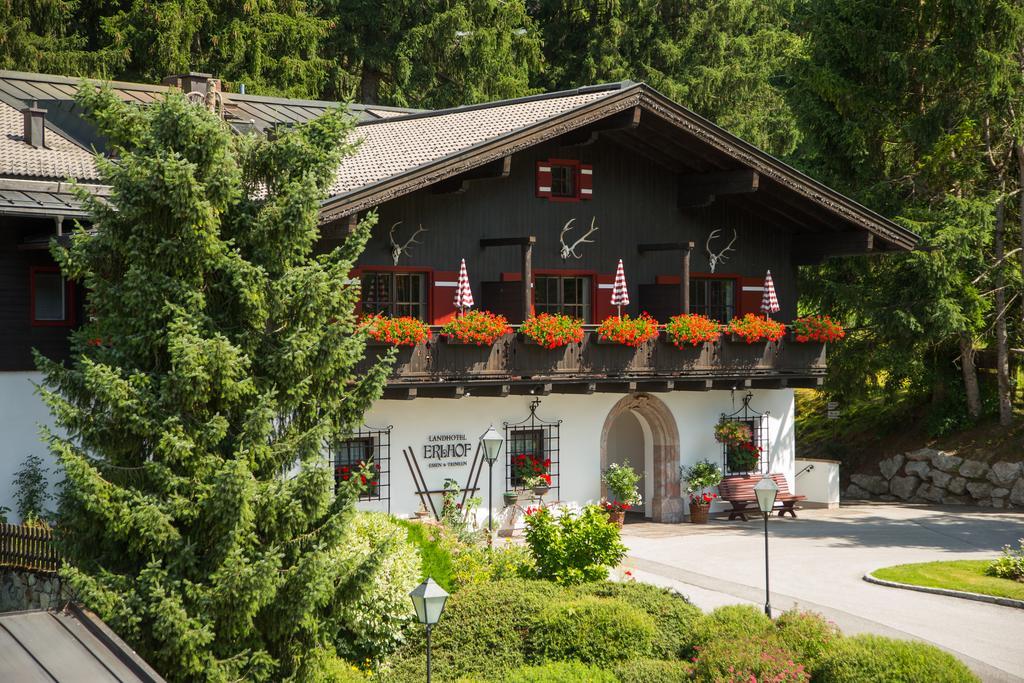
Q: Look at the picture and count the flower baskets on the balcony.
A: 7